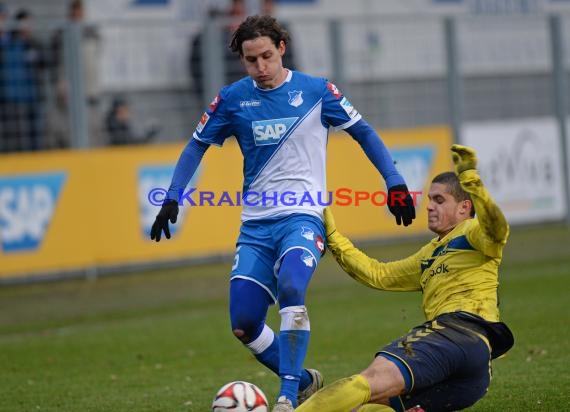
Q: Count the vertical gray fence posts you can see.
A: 5